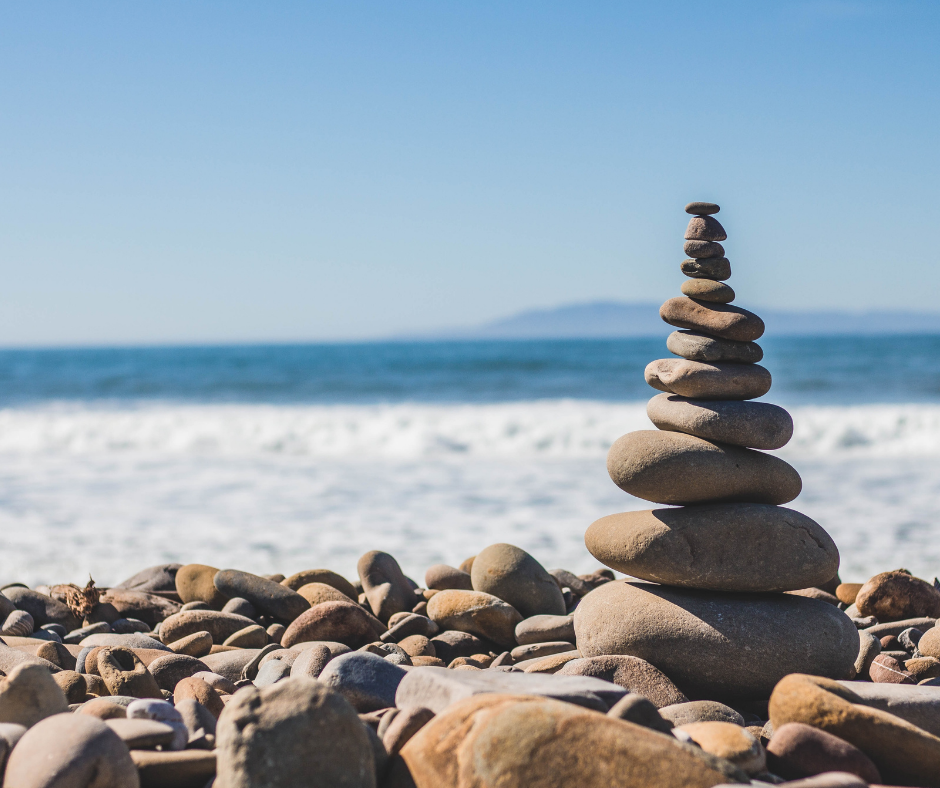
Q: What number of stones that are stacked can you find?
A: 12